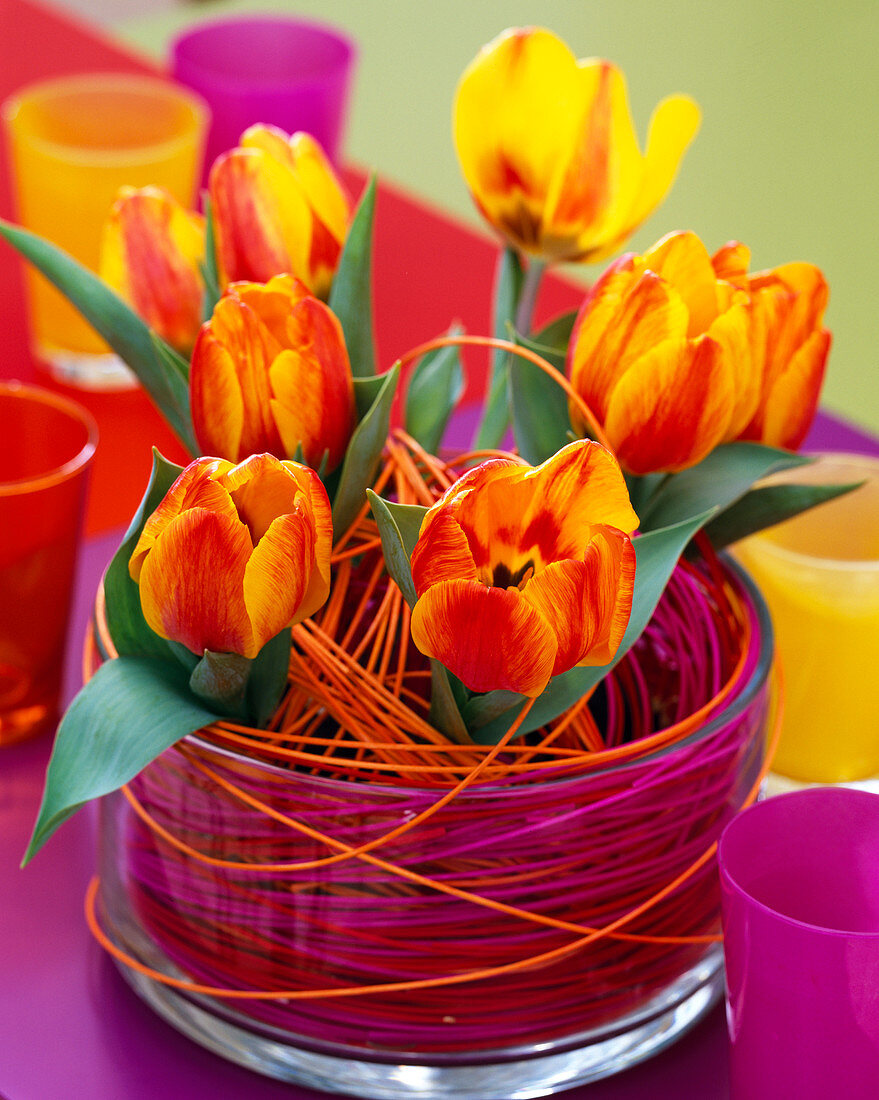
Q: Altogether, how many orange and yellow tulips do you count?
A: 8